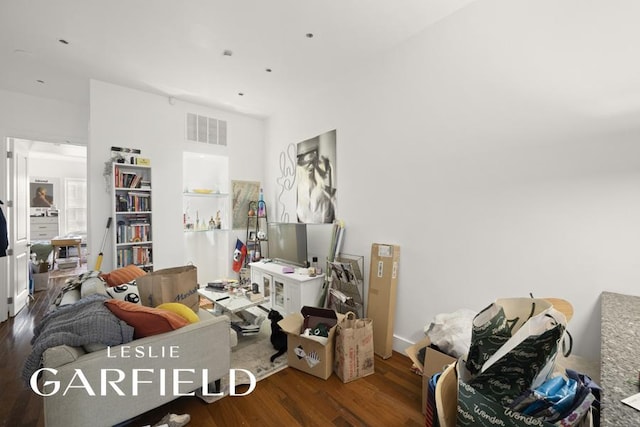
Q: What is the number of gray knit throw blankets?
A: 1